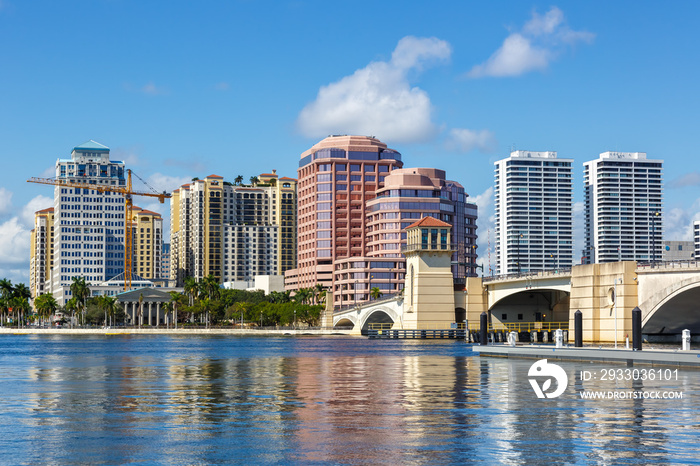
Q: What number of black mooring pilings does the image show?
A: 3